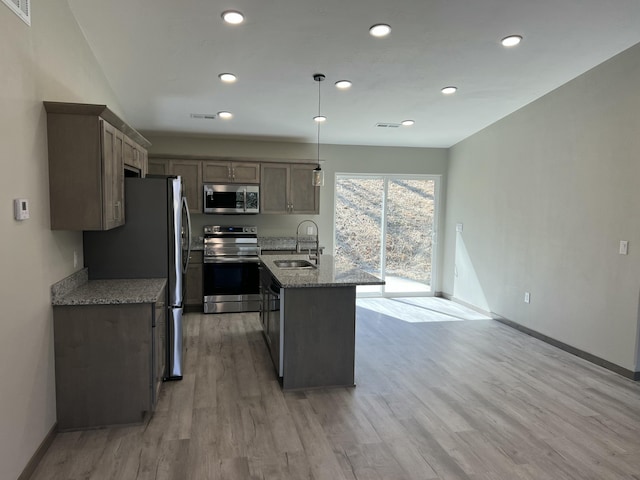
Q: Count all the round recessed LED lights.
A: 9